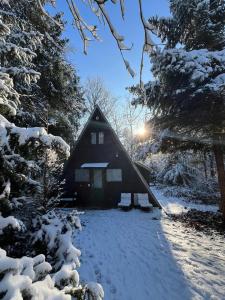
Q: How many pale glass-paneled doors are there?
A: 1